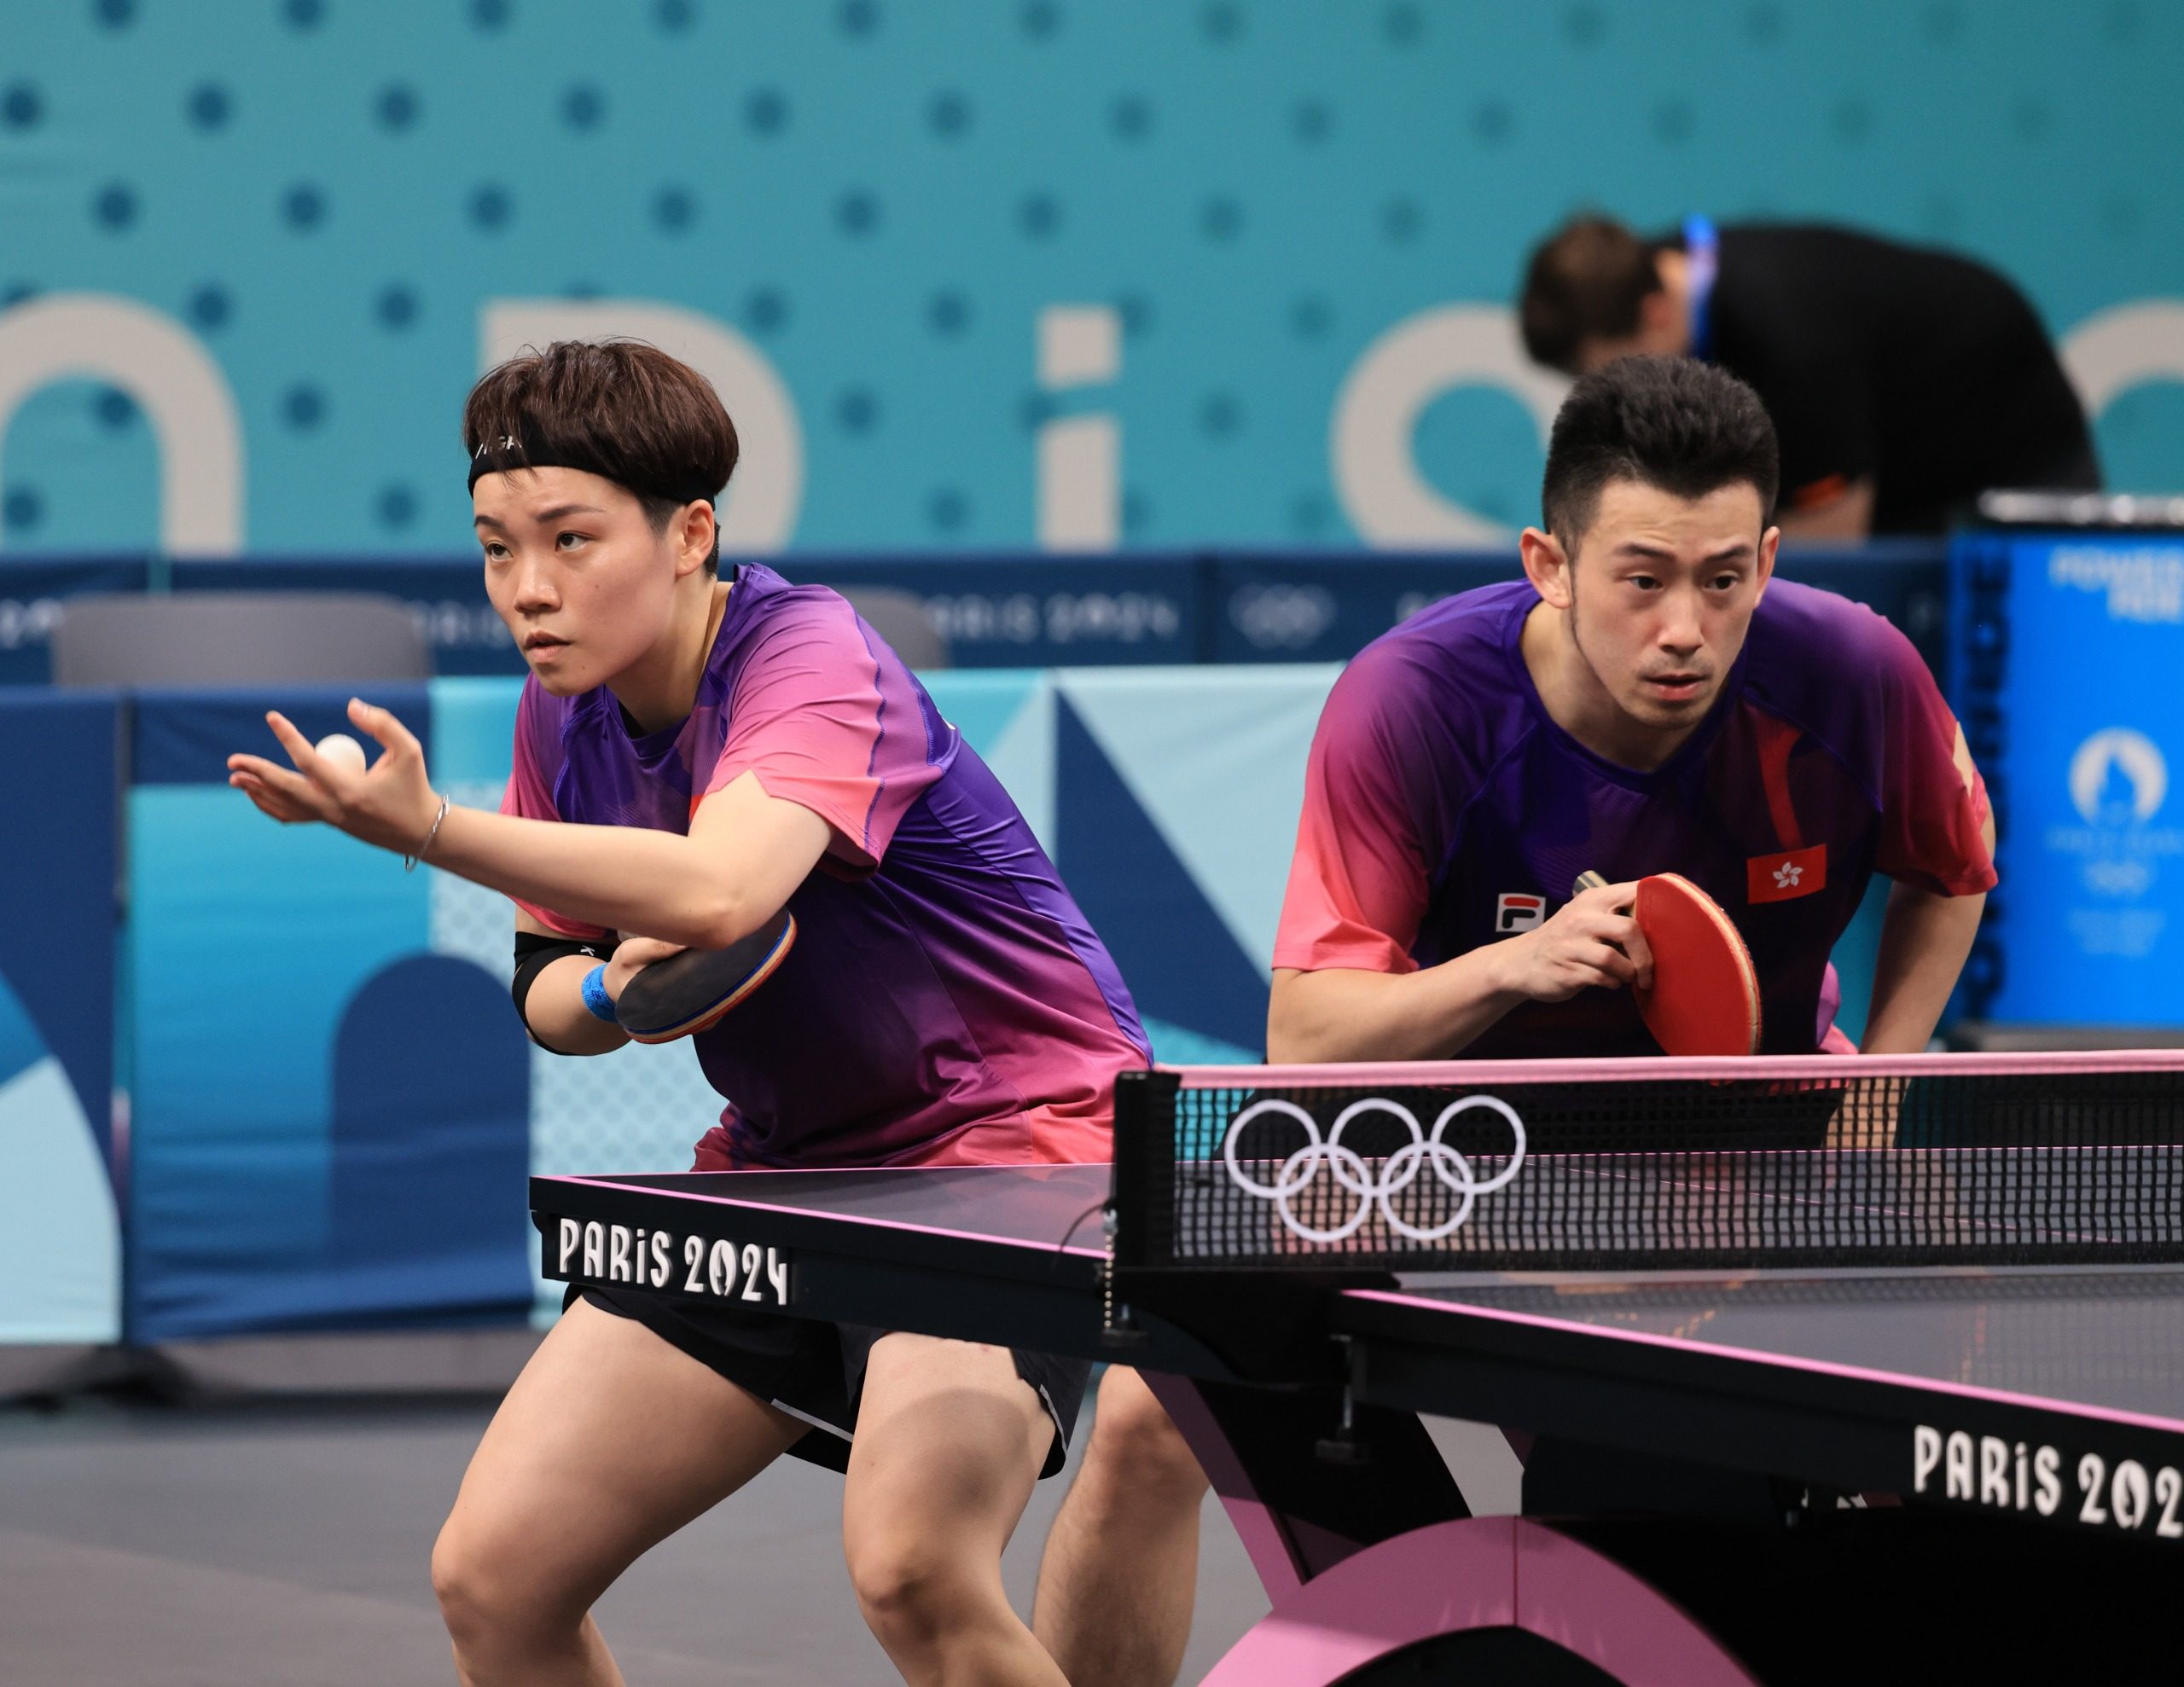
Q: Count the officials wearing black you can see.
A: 1